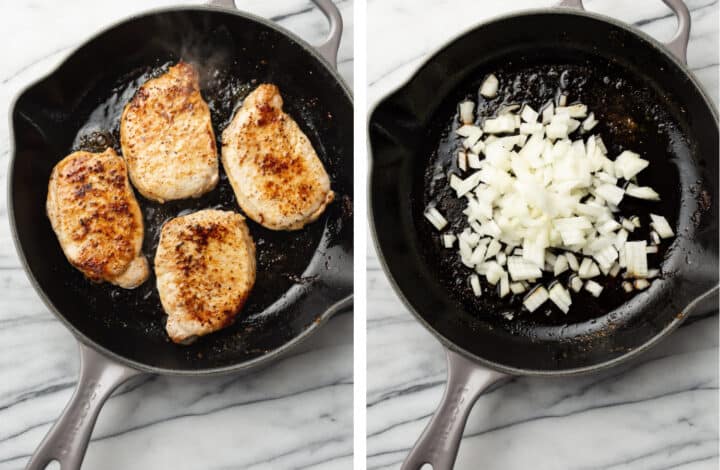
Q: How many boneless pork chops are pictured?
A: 4